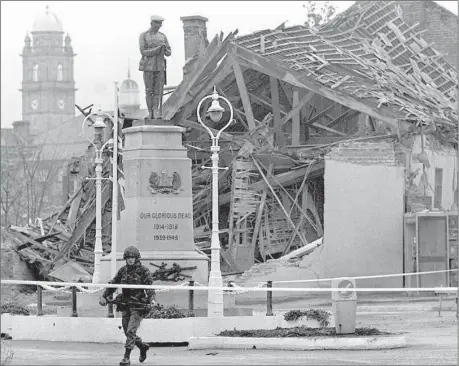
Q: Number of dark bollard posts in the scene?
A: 5